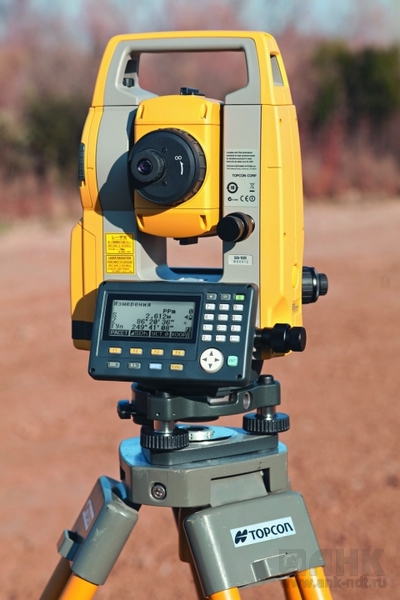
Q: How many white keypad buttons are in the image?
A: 12